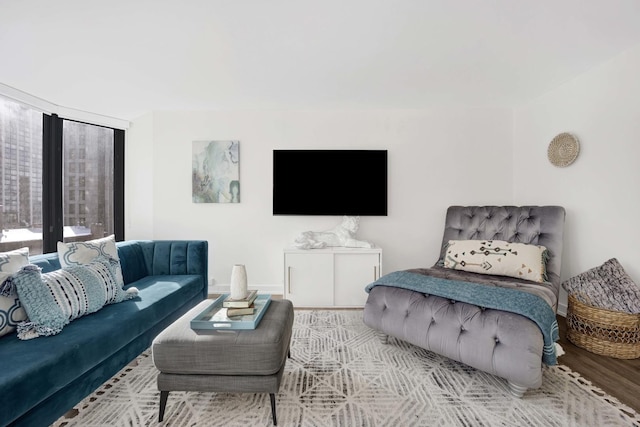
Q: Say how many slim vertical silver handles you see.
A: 2